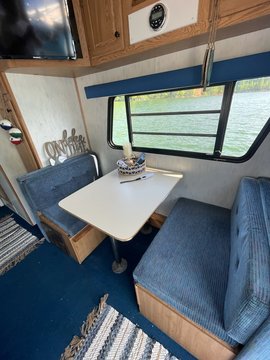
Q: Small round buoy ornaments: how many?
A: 3